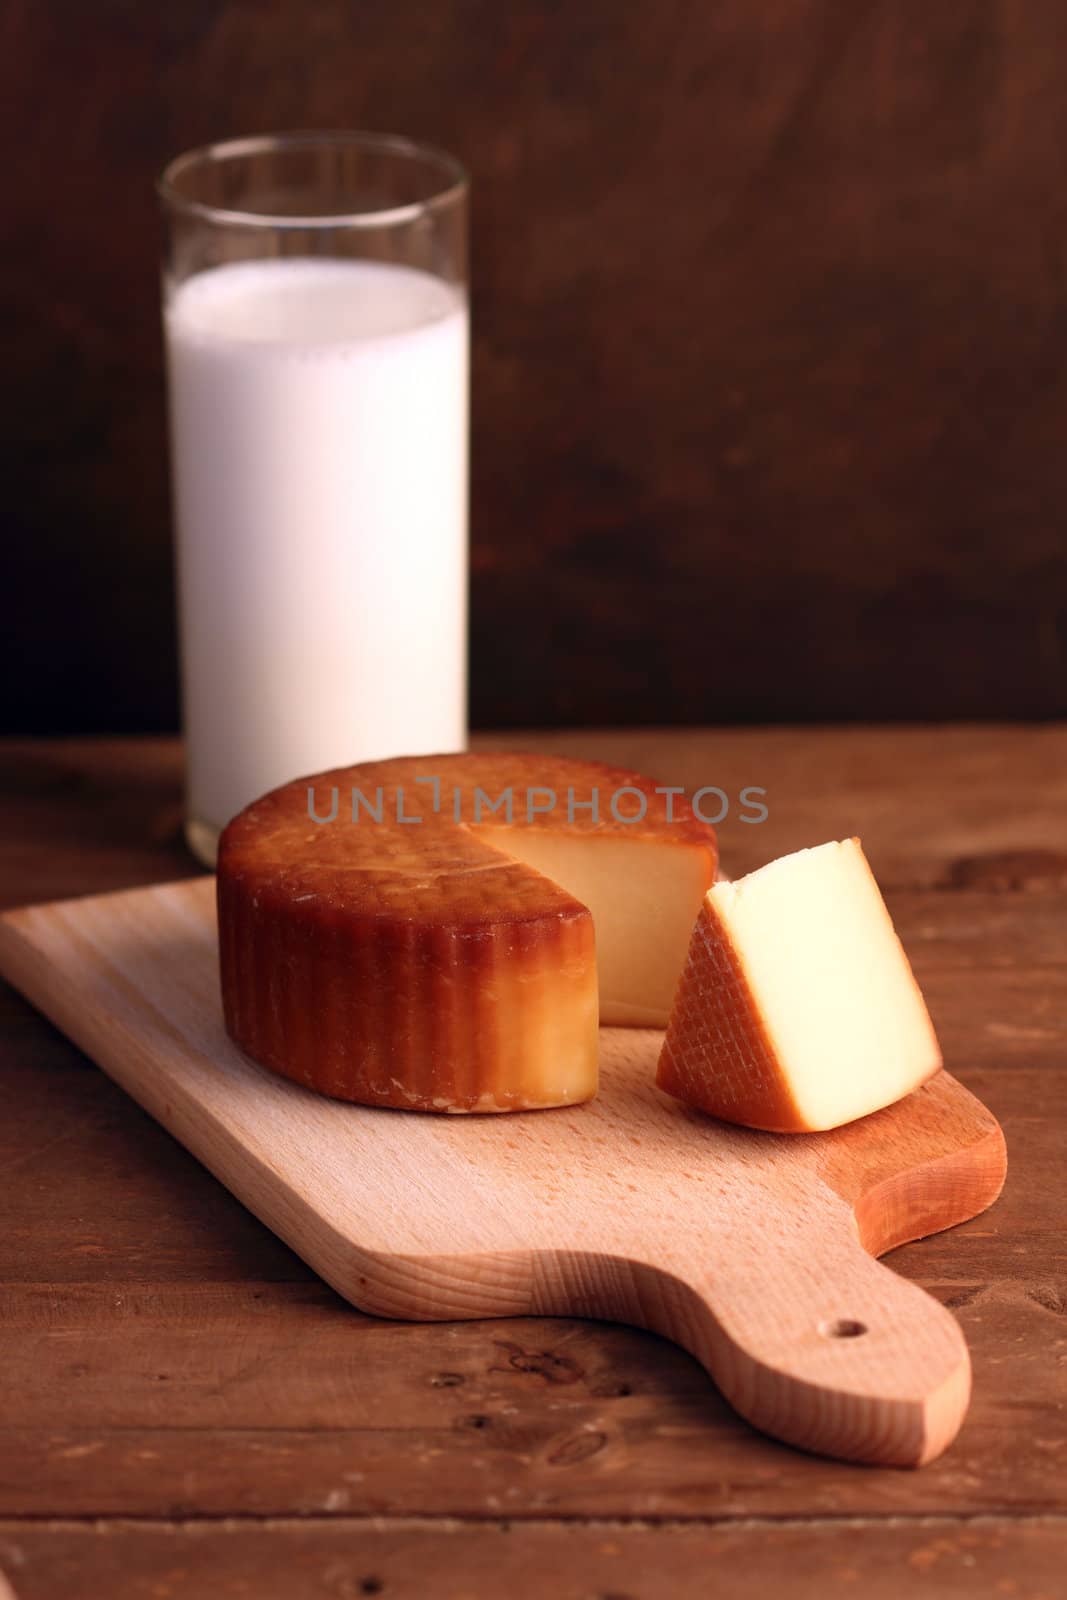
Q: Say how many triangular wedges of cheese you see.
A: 1